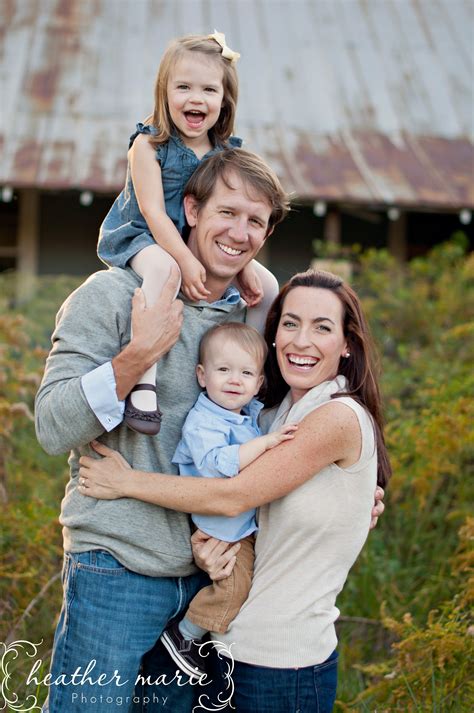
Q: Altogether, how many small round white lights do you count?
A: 5